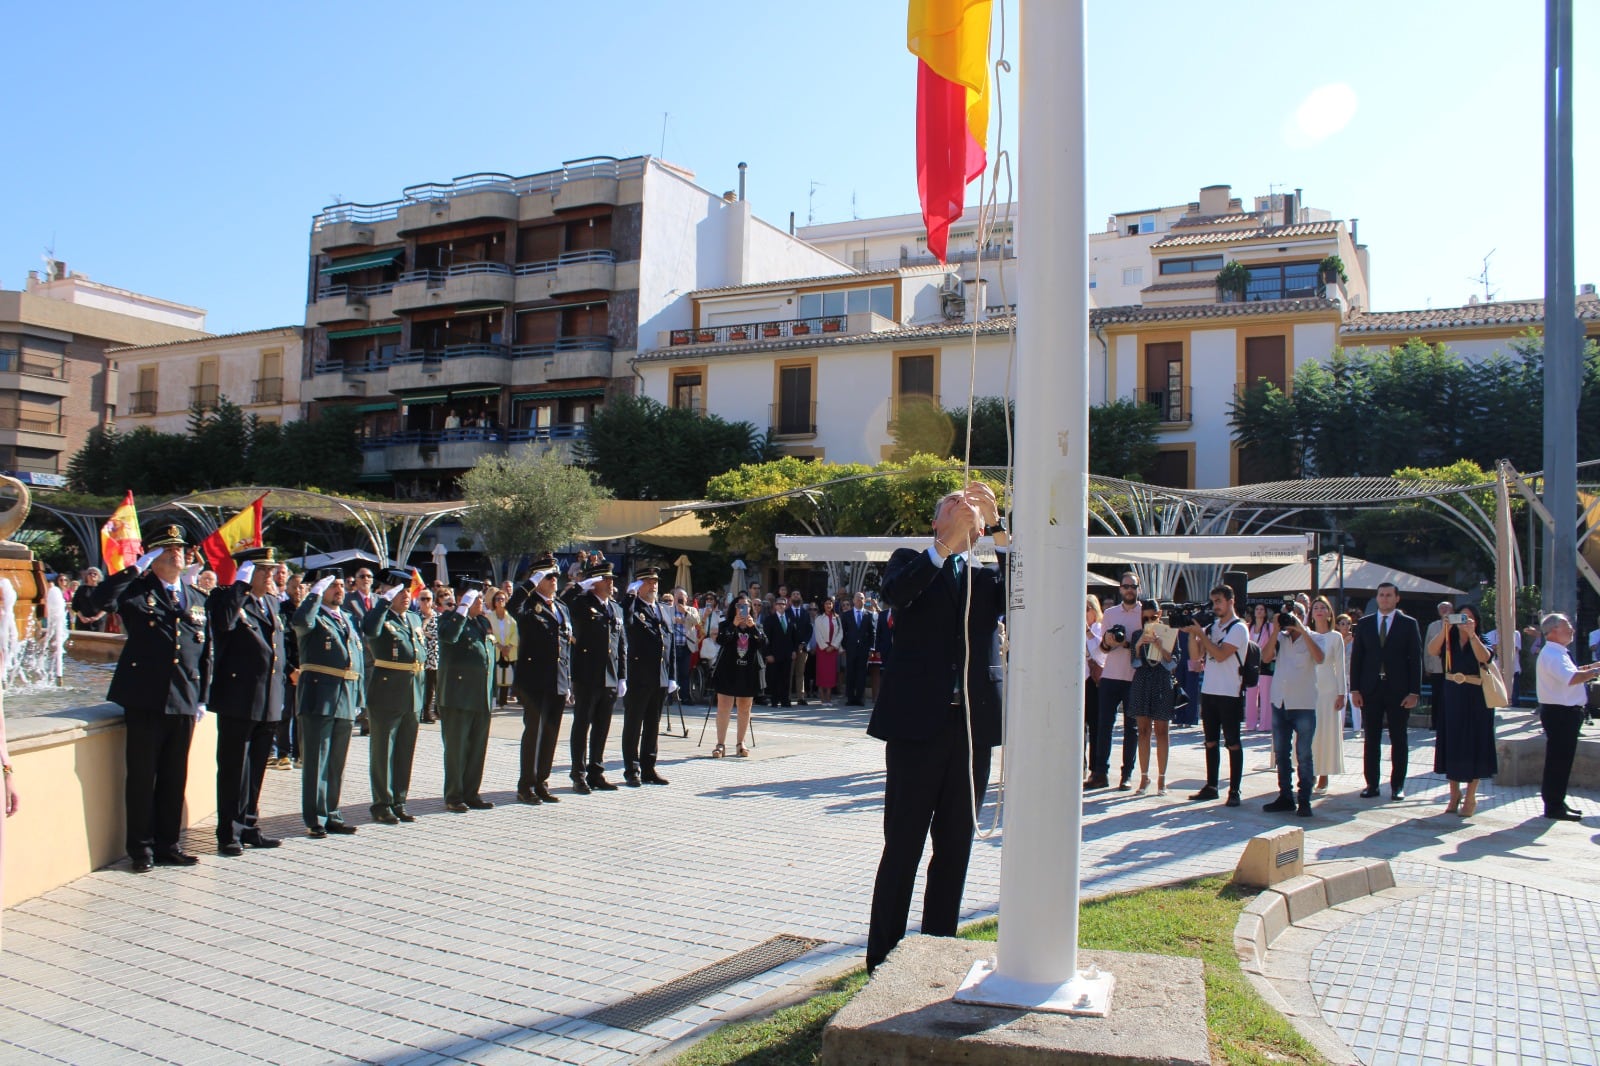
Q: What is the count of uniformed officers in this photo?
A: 8